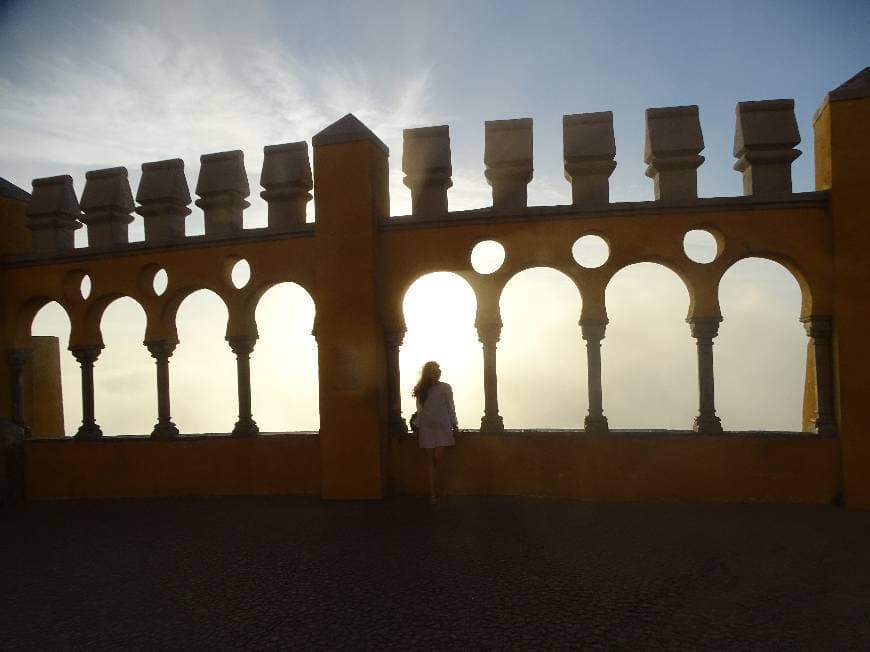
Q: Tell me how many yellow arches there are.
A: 8